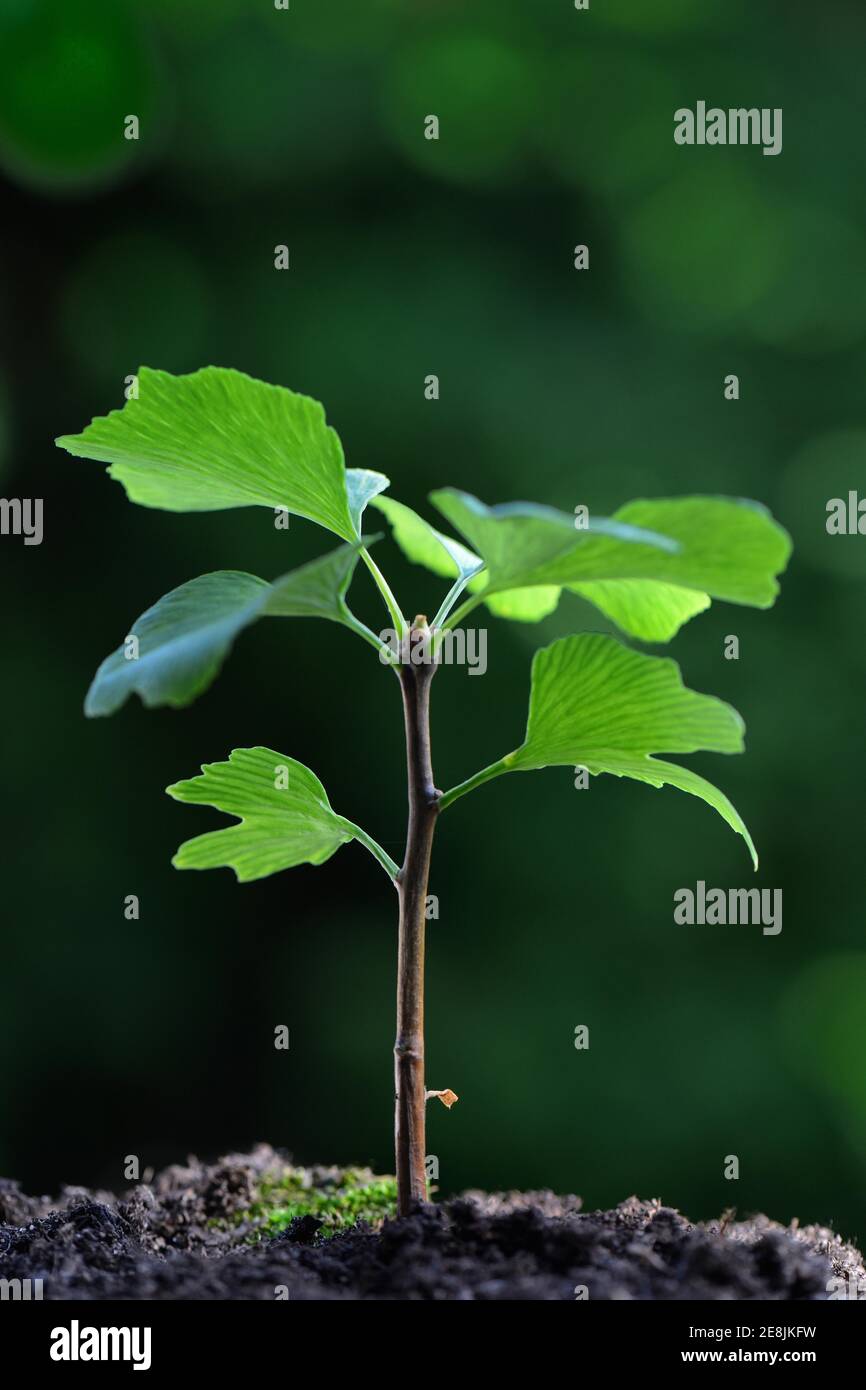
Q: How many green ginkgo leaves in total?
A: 6